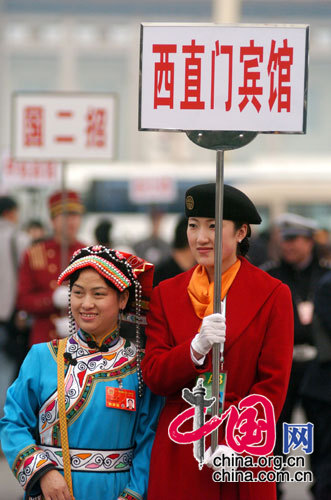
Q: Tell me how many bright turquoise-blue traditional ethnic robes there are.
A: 1